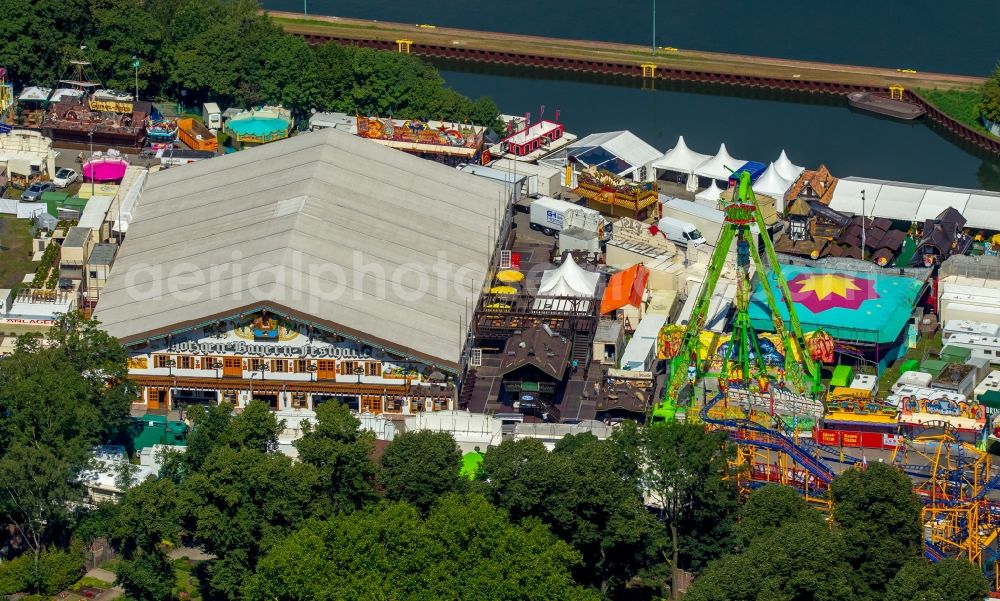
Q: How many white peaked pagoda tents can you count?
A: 6